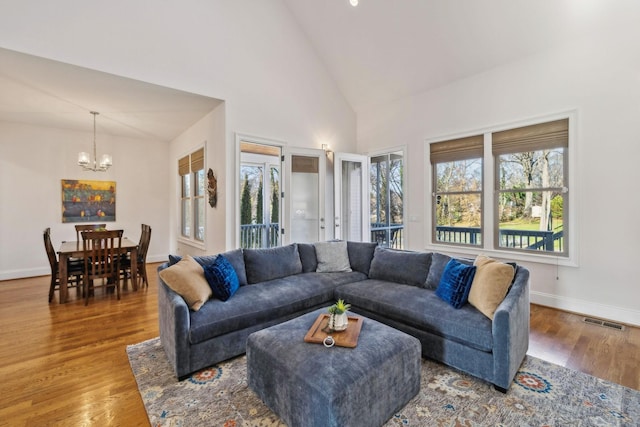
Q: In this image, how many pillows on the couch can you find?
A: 5